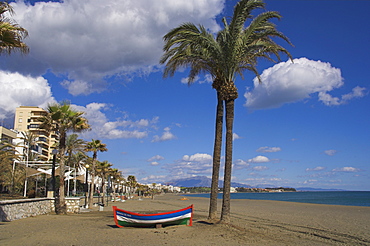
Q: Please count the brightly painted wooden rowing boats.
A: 1